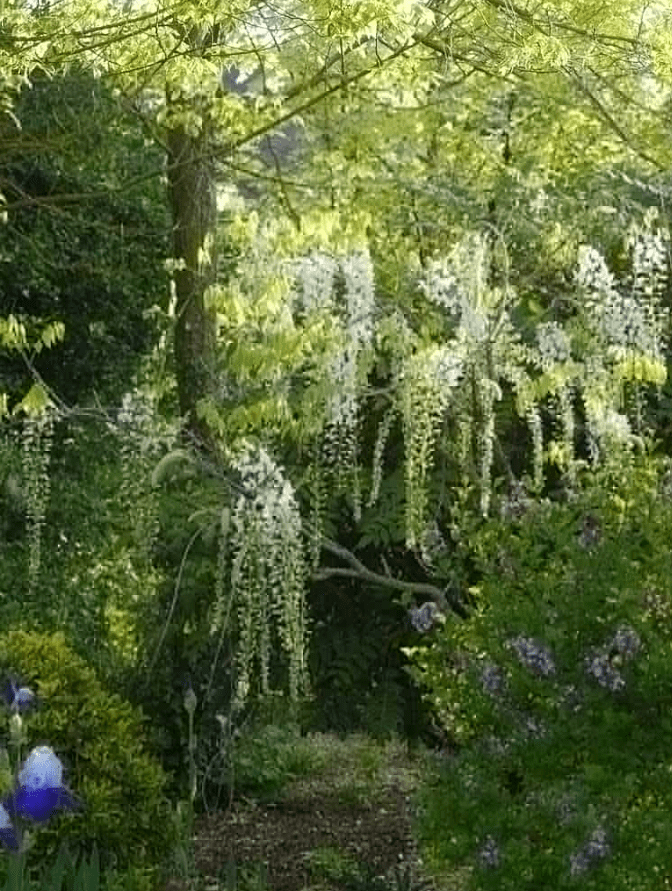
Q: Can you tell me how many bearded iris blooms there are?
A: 3